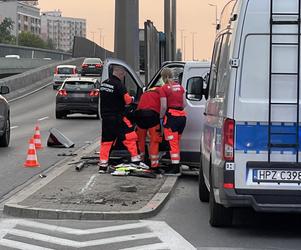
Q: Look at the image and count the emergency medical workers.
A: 3